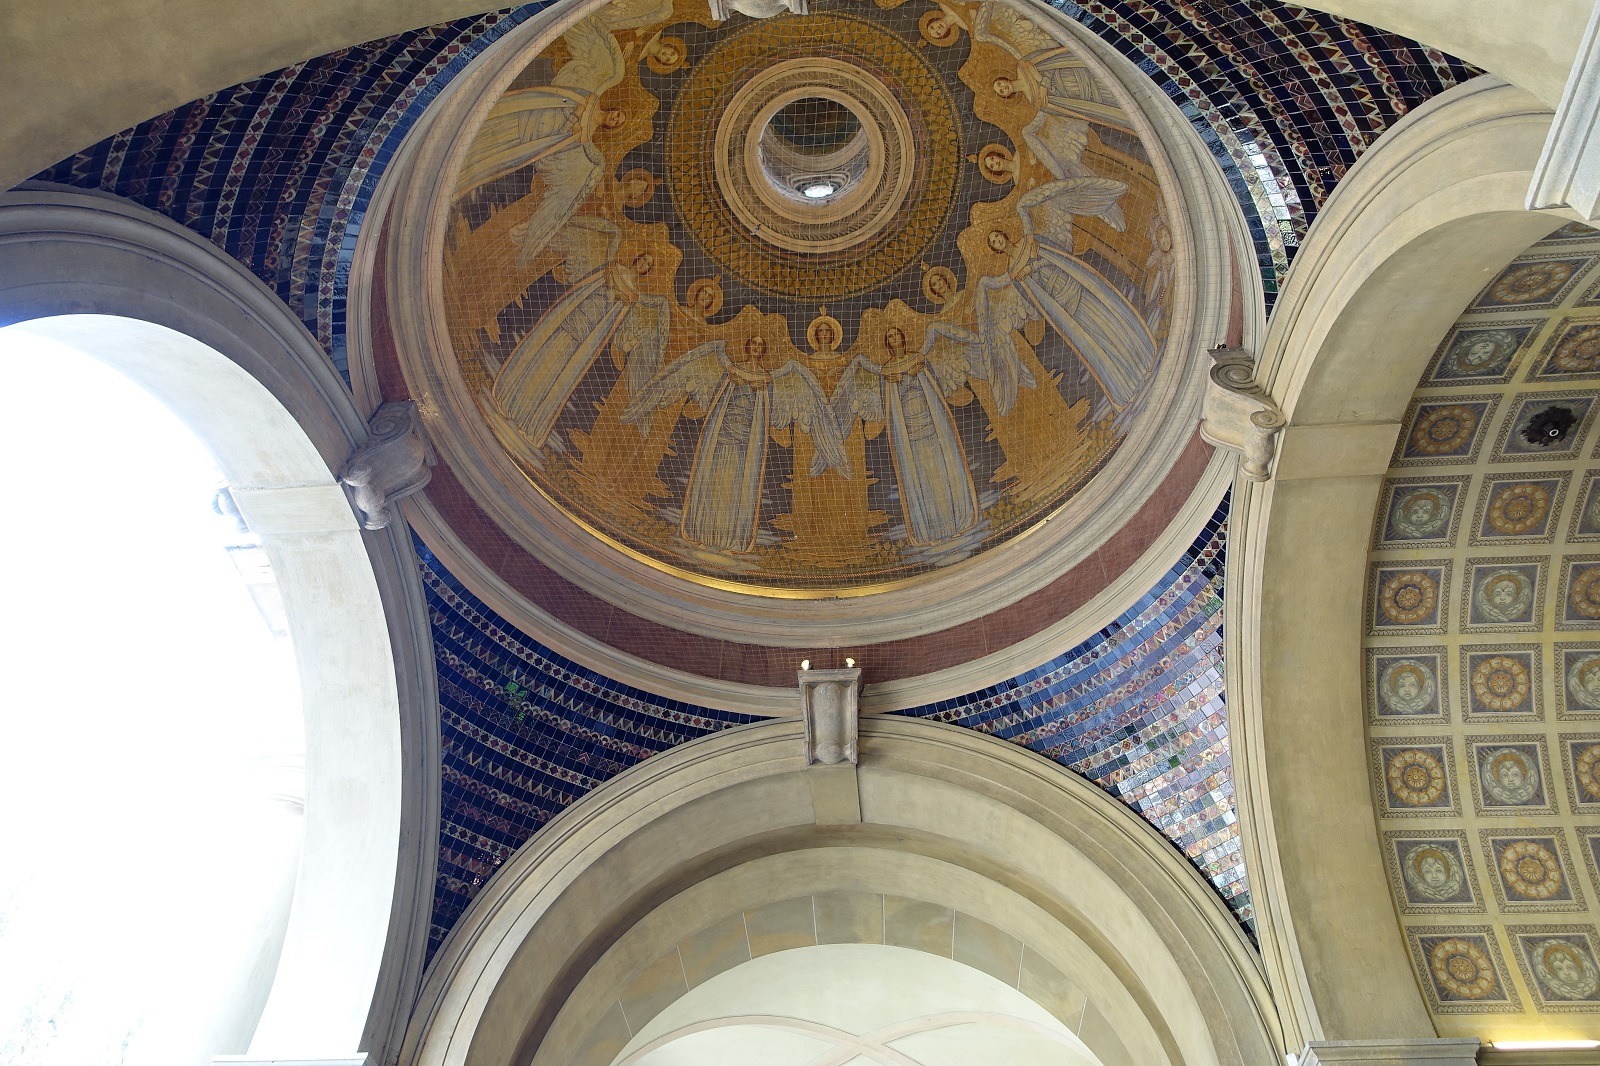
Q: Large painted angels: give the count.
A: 6